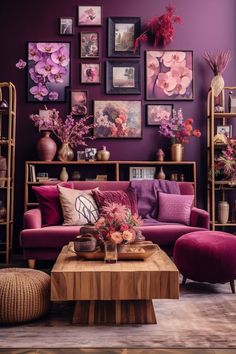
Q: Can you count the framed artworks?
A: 11